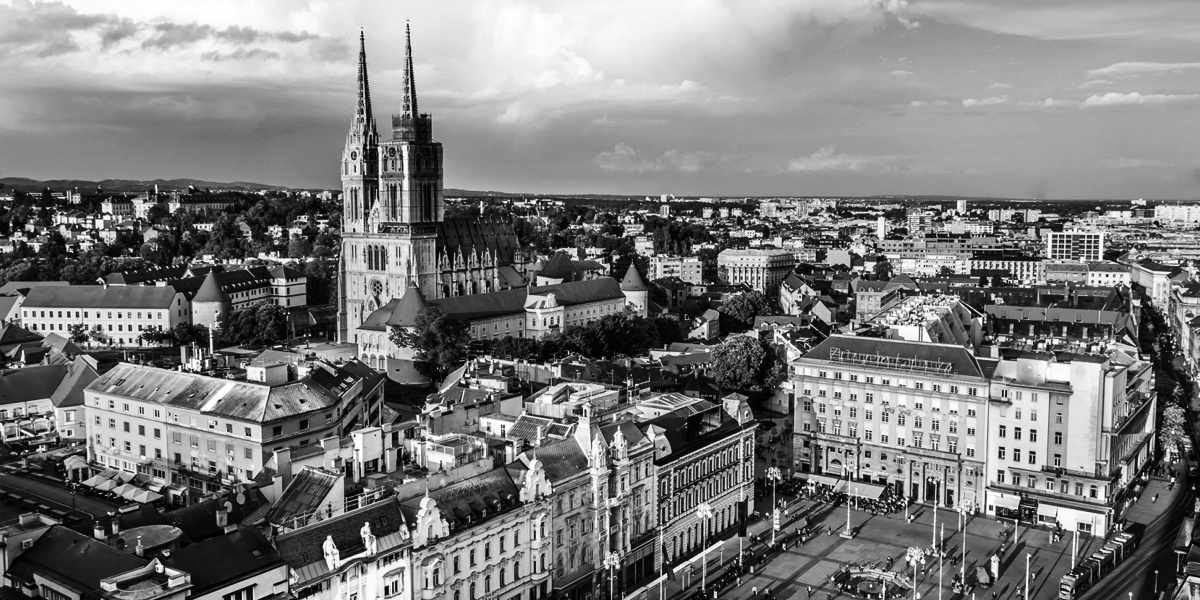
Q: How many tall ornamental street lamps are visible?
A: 7